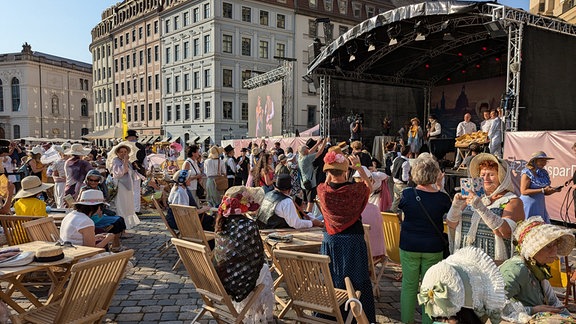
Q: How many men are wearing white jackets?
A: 3